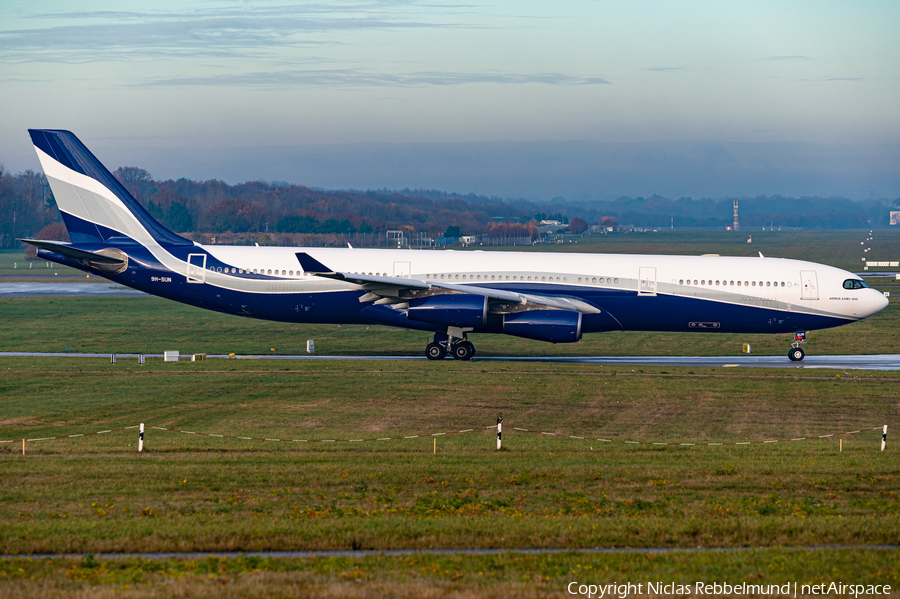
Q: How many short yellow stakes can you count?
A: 3